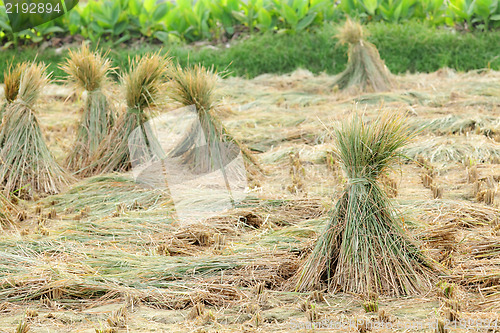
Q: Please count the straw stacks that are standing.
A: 7